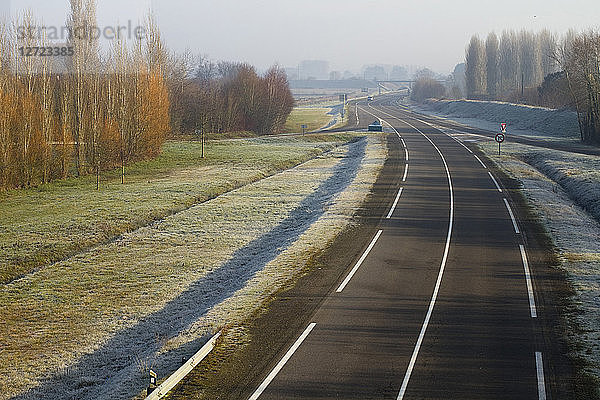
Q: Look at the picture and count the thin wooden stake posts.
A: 3